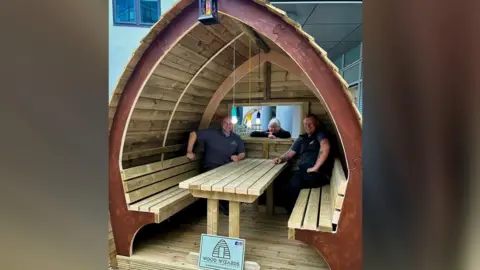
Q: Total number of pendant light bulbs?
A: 3